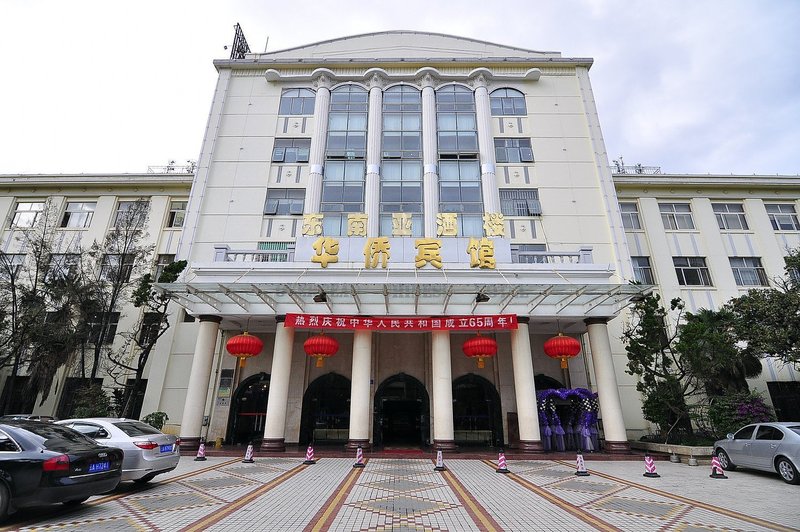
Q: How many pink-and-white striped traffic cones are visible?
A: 9